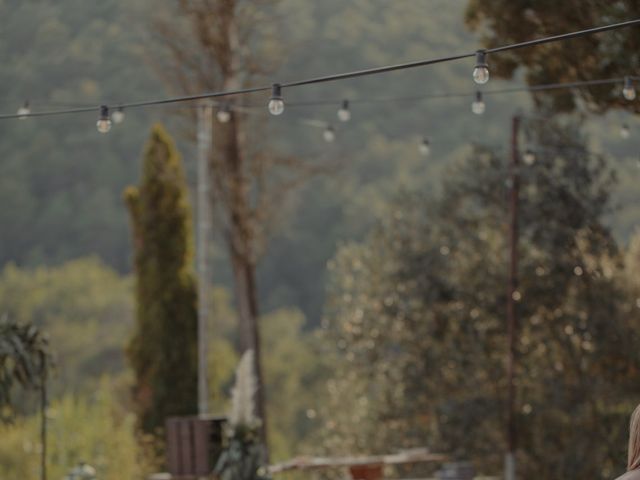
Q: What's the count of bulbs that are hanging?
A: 13